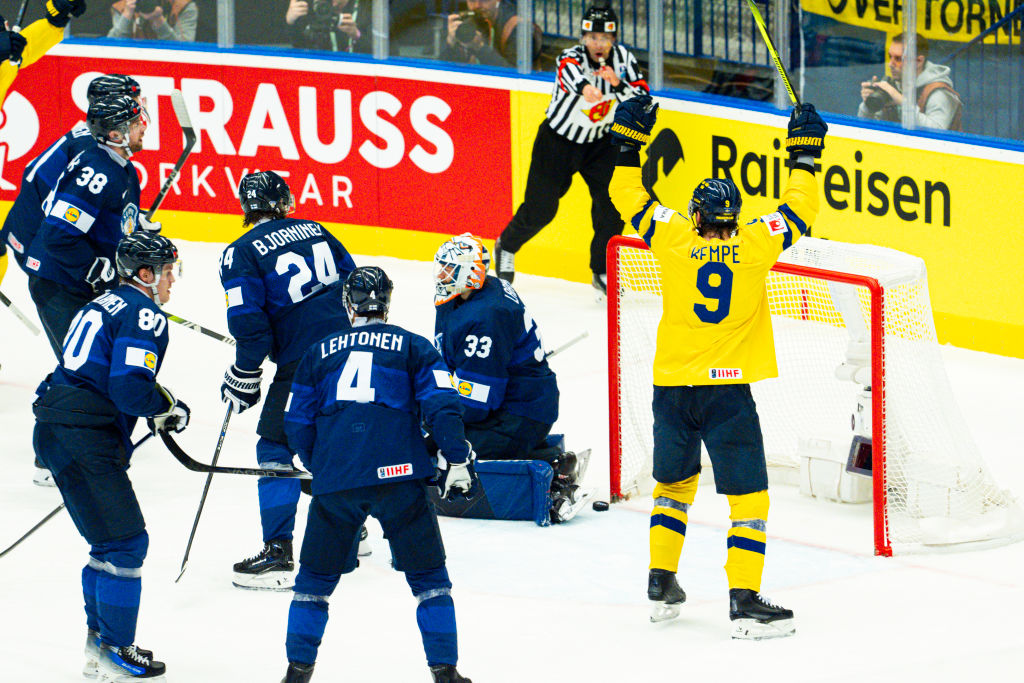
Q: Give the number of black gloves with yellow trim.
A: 3